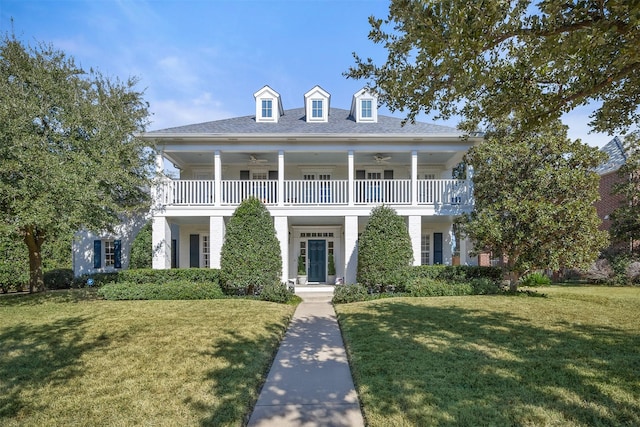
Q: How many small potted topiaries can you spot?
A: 2